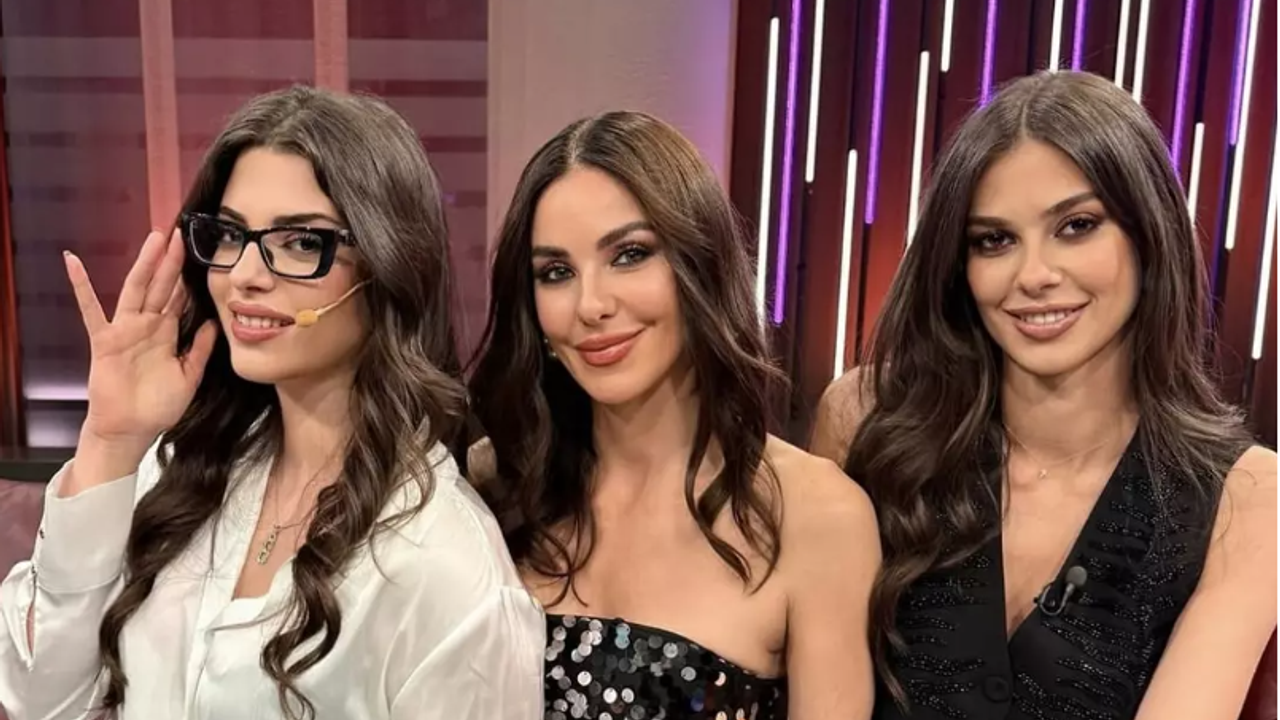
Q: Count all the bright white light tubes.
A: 11